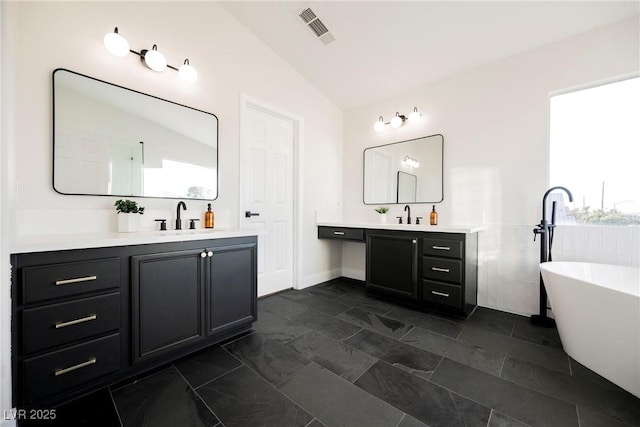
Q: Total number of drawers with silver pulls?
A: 7